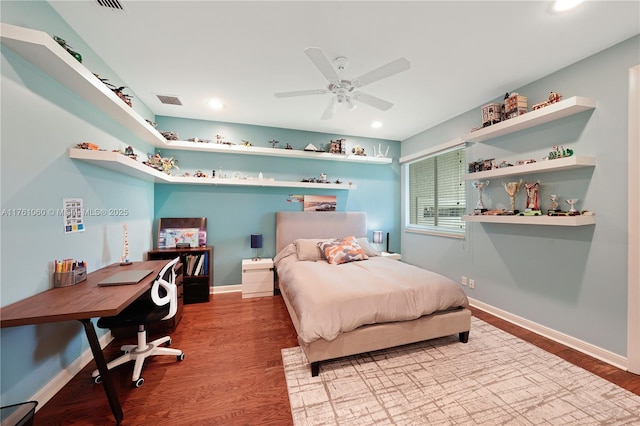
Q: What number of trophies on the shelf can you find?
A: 5